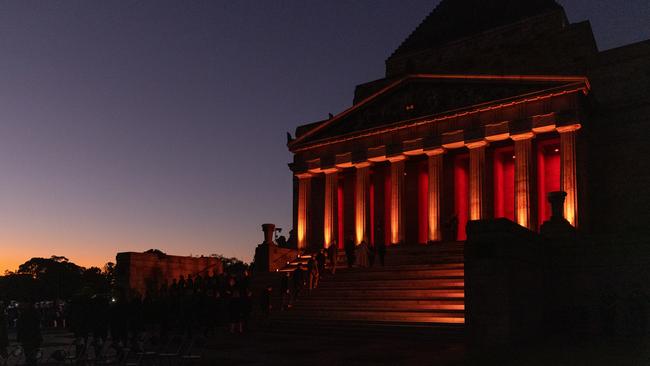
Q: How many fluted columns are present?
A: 8